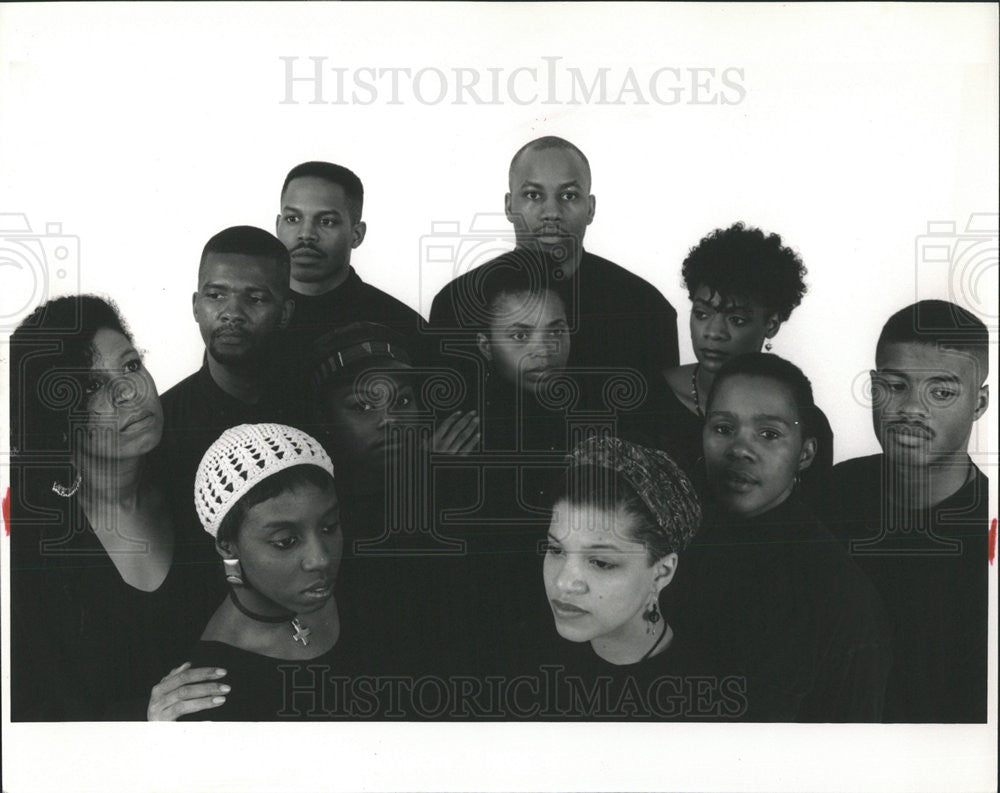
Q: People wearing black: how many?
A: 11